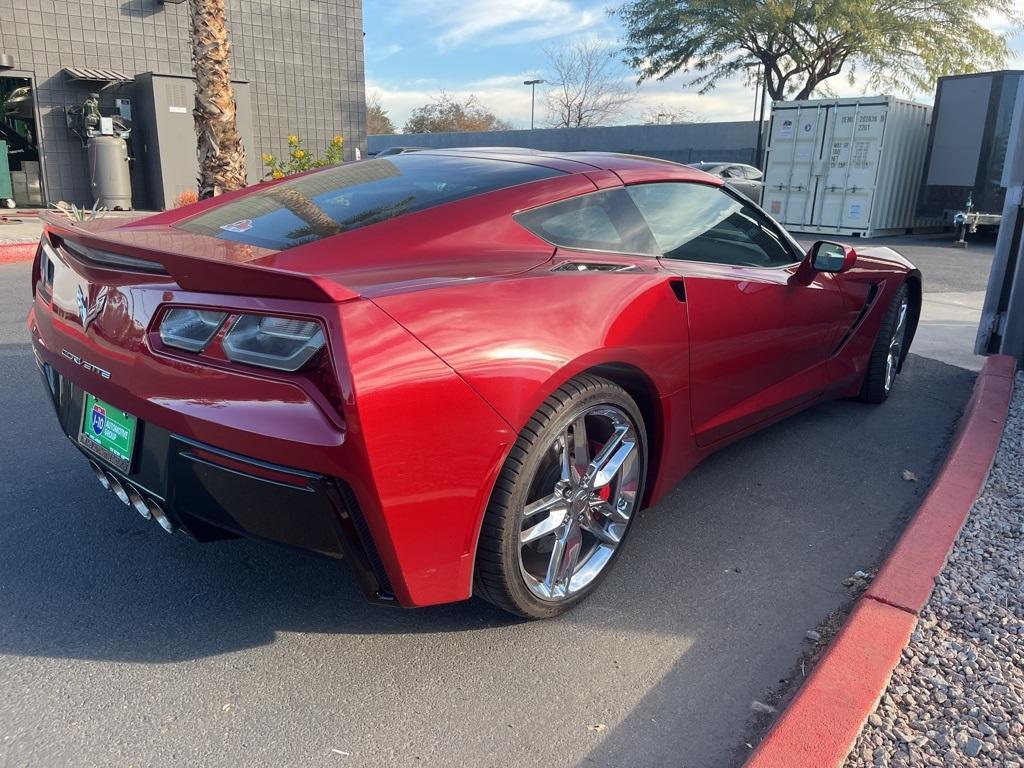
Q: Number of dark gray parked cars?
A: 1